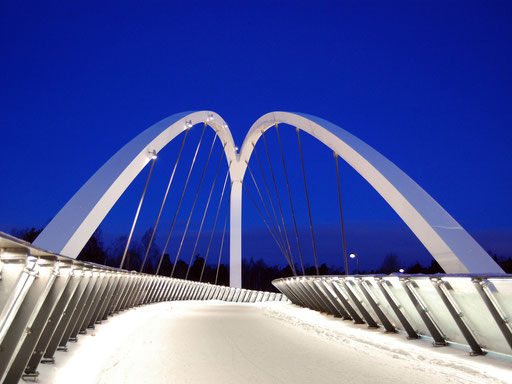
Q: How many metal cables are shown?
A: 14